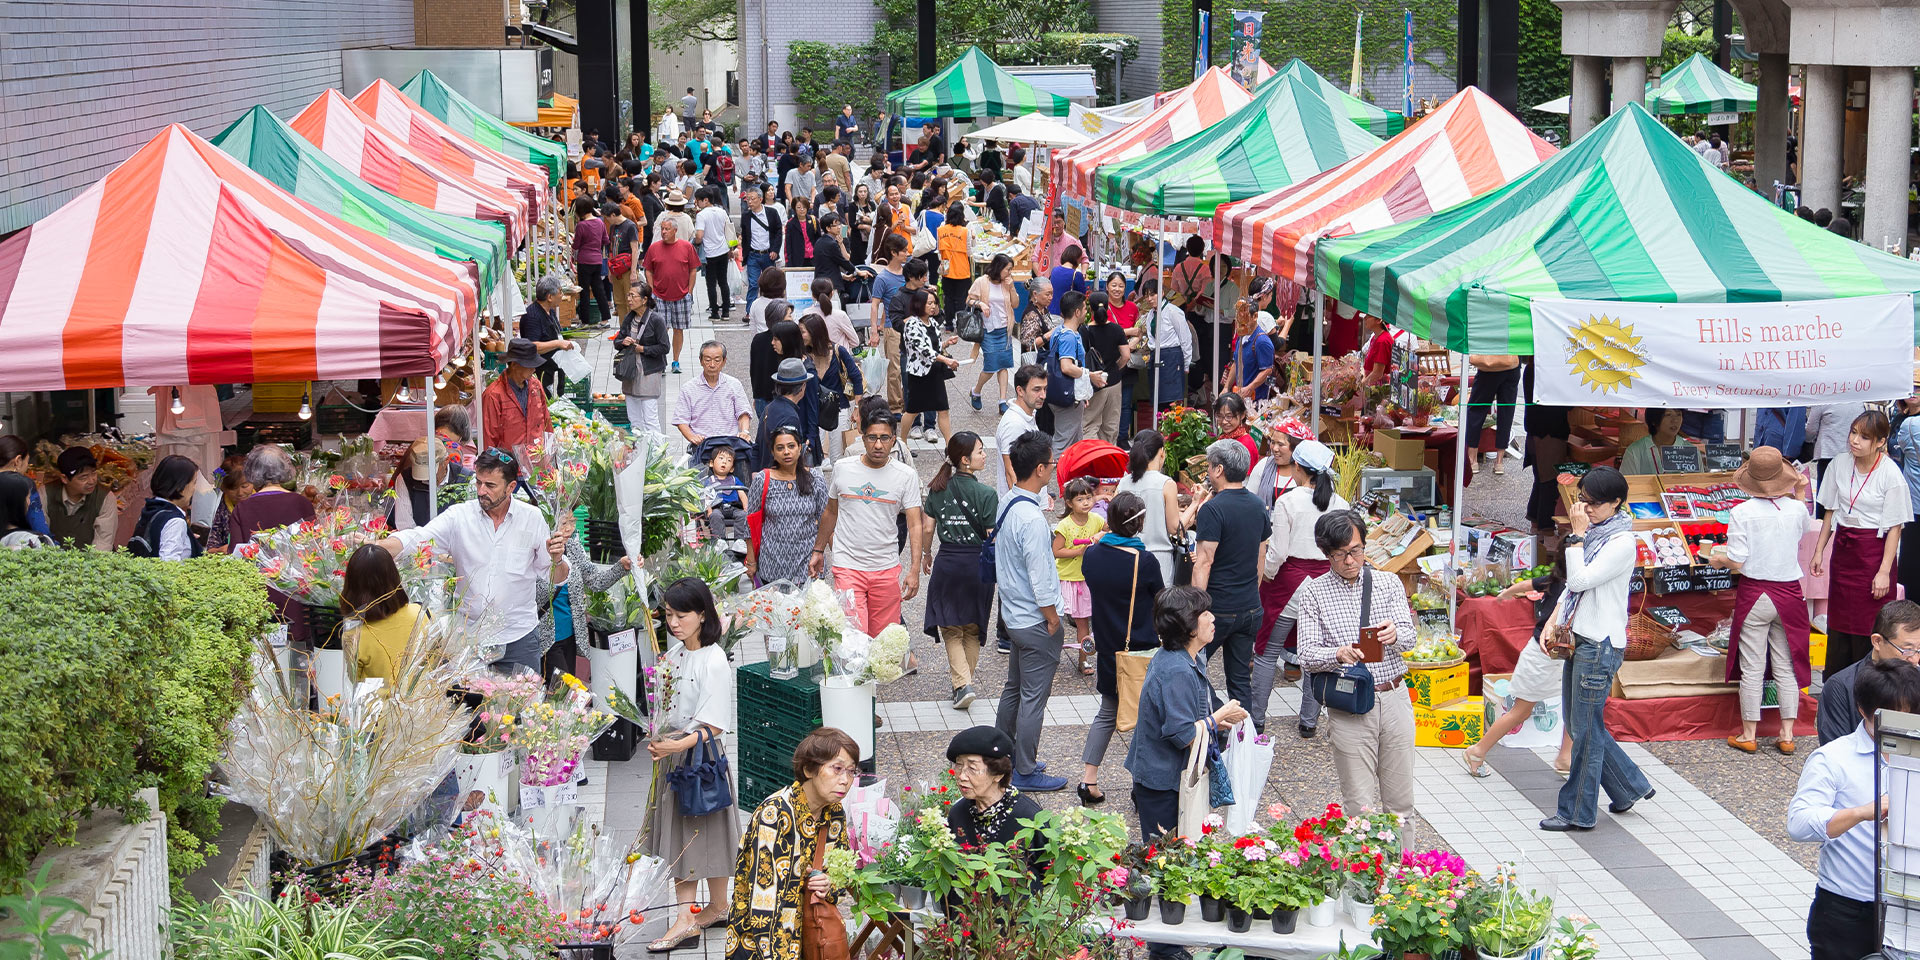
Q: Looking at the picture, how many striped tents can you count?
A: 13